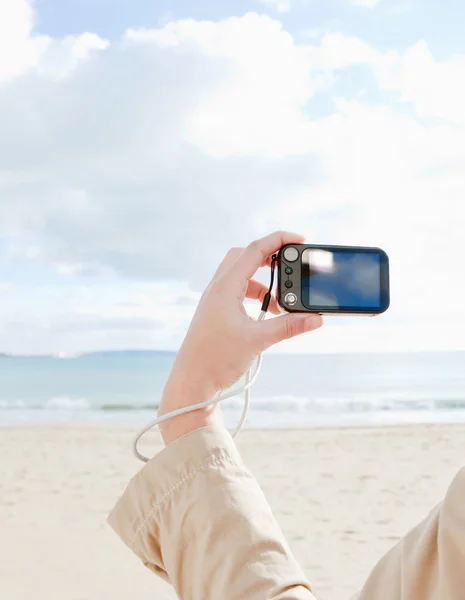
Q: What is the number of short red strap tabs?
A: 0